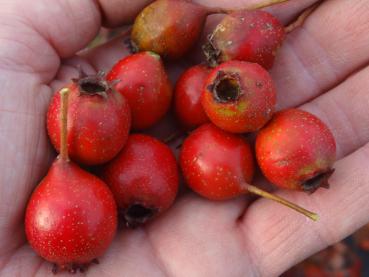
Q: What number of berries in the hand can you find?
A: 10